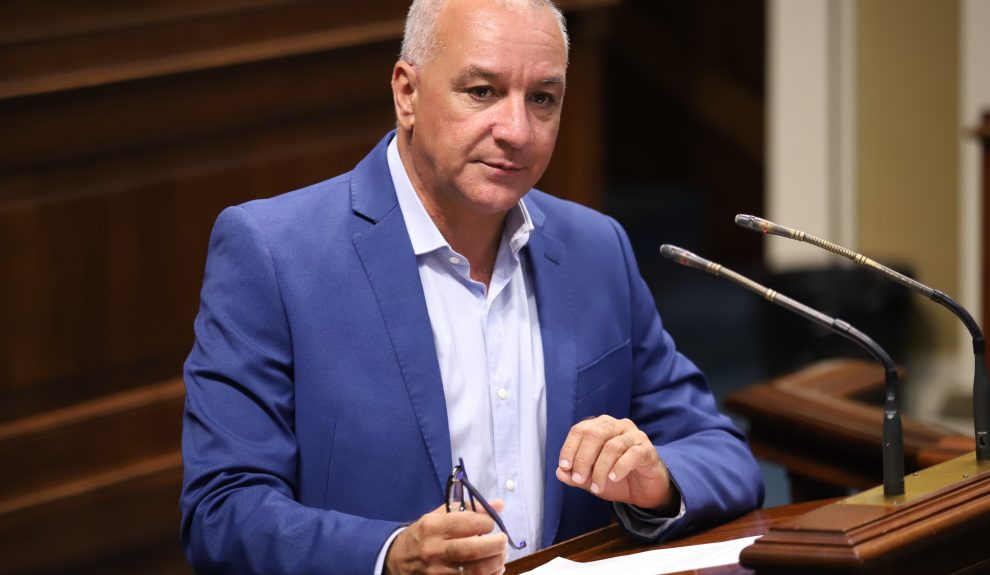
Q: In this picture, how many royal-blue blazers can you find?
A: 1